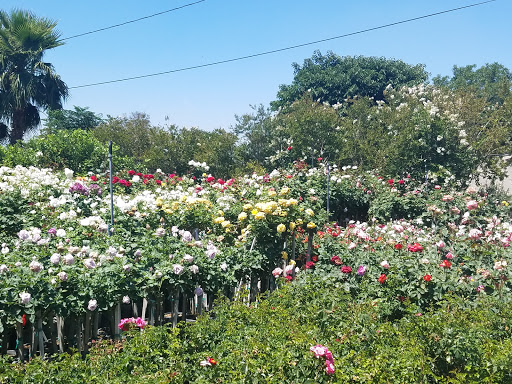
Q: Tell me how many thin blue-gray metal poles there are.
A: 2